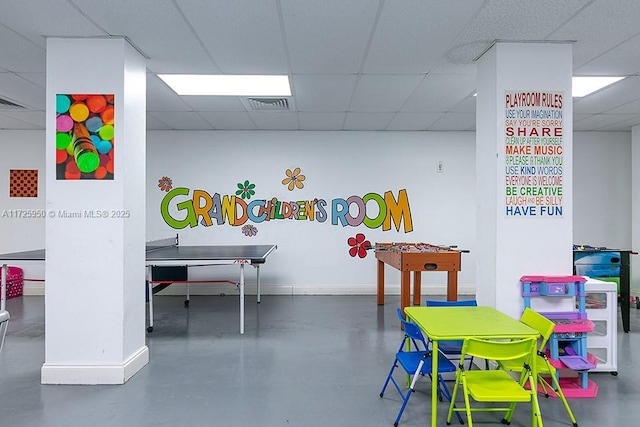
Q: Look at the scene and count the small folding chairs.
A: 4